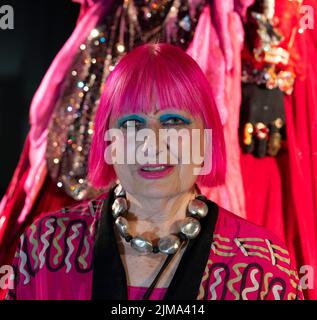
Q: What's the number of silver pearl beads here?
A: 7